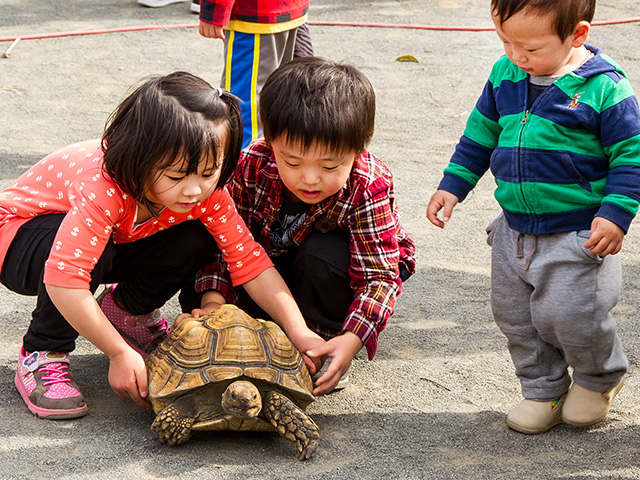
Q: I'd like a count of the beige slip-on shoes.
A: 2